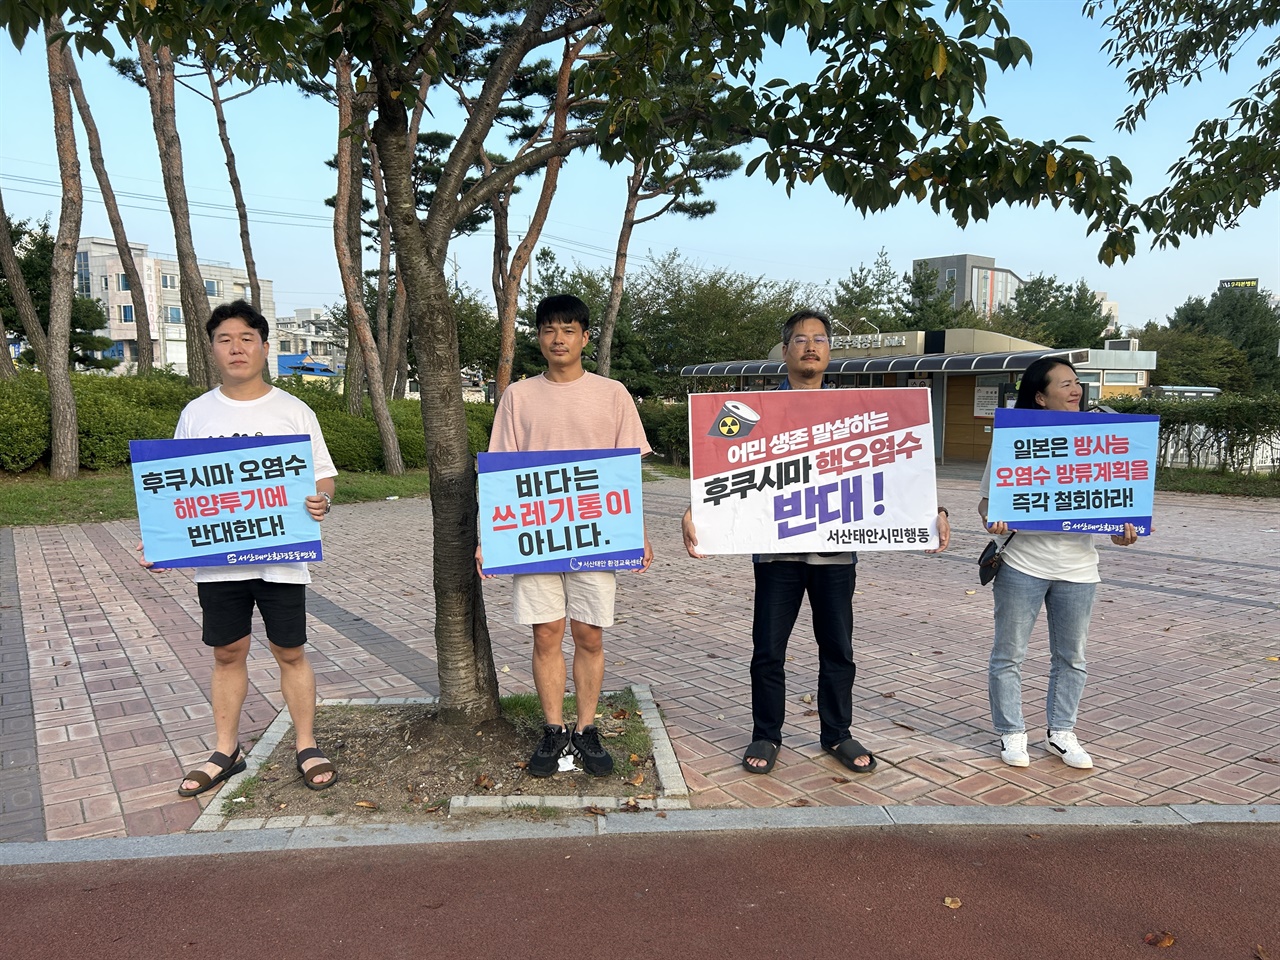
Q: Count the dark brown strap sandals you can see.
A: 2